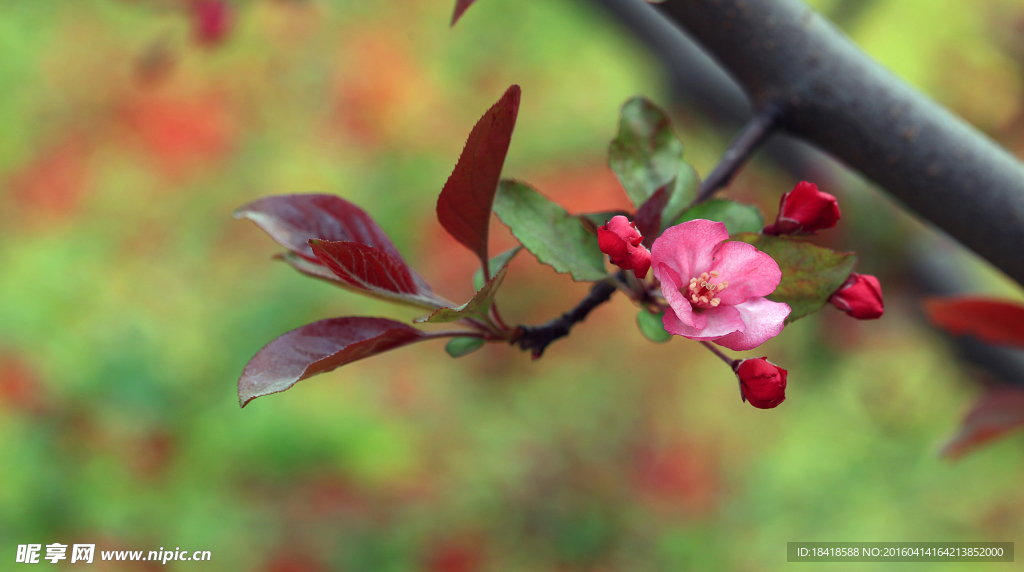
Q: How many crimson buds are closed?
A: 4